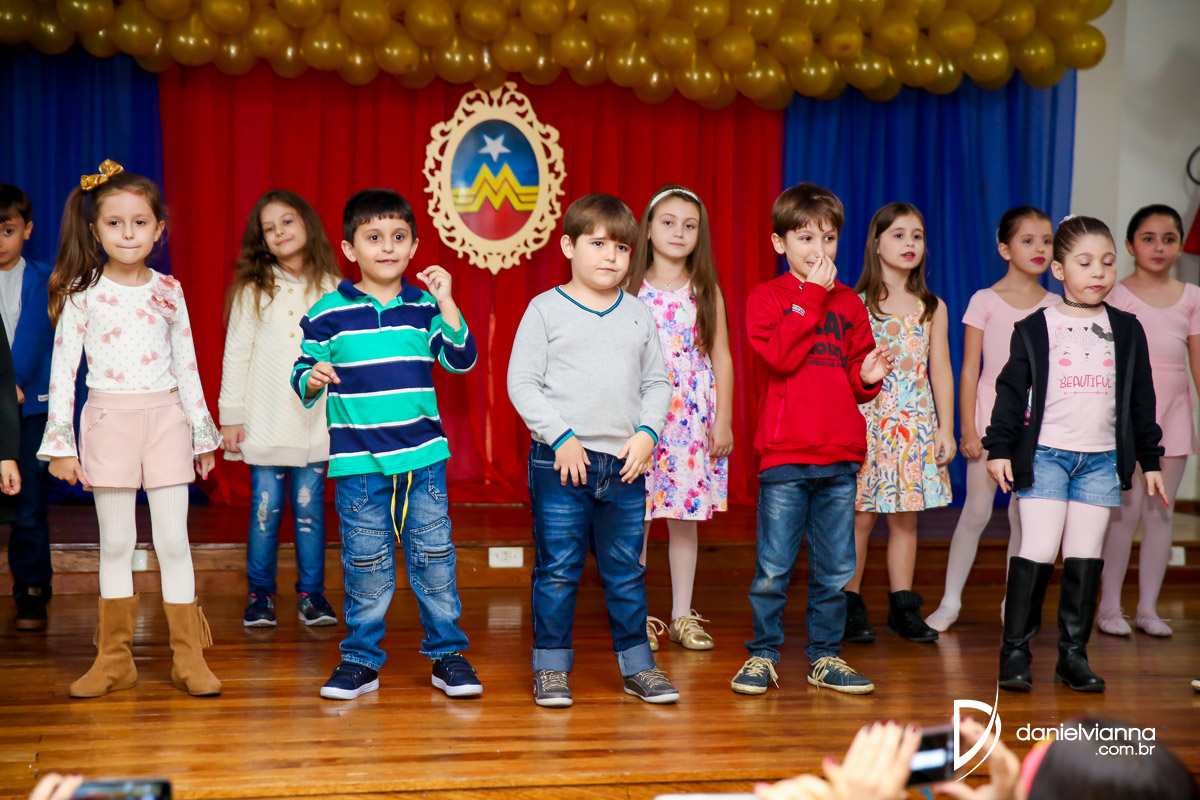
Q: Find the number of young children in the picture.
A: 11